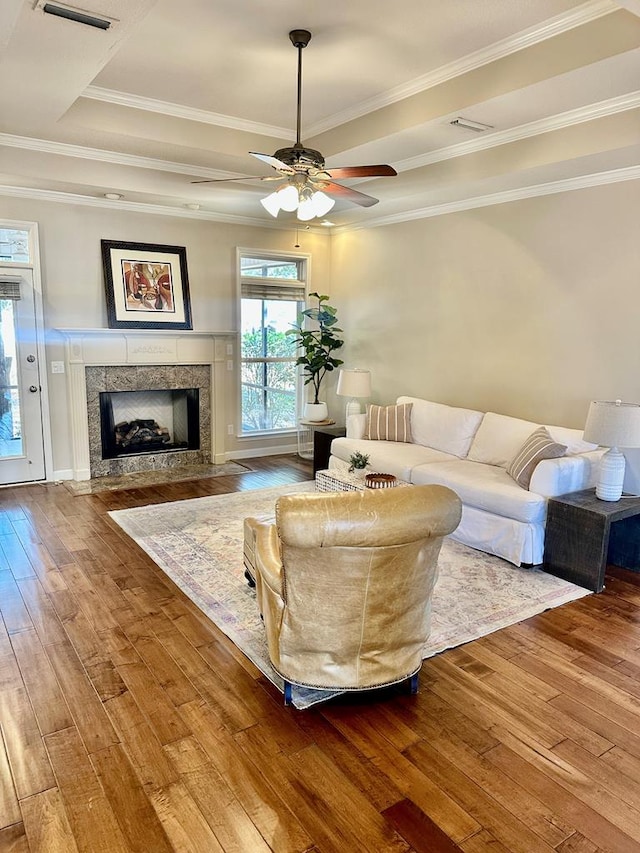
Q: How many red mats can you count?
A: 0